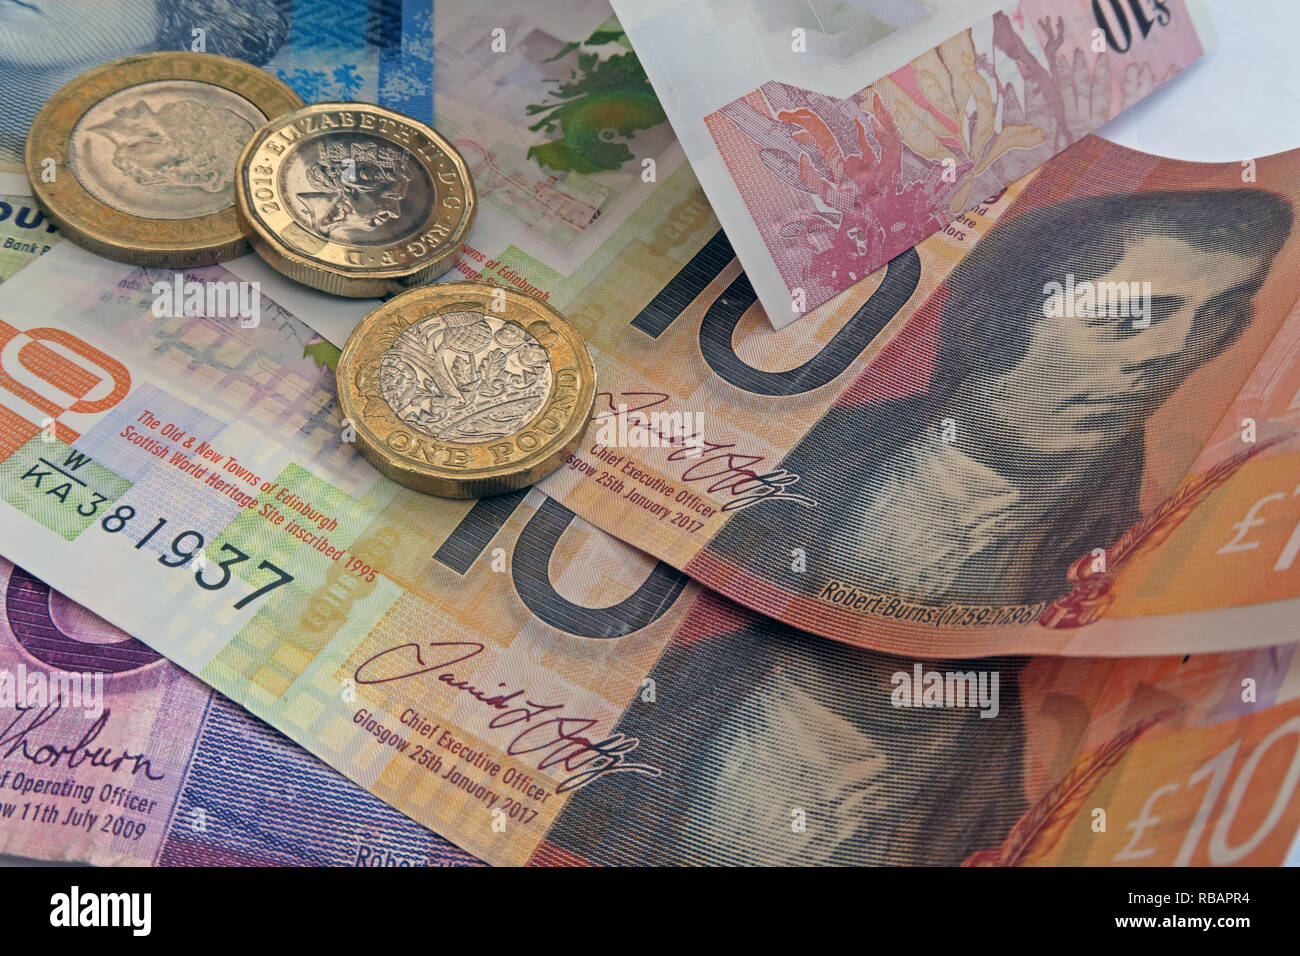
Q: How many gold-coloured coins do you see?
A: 3